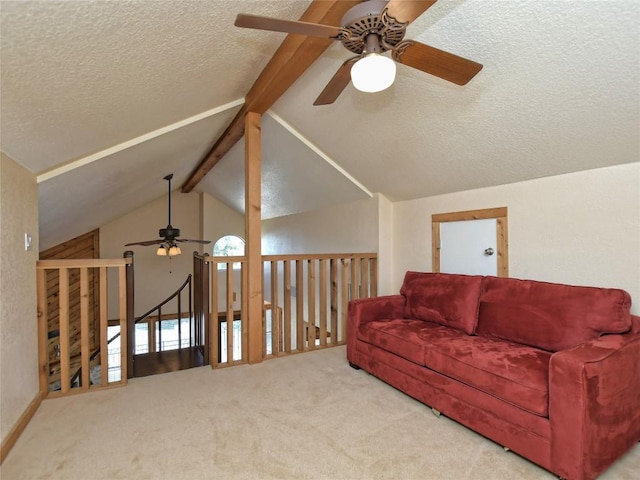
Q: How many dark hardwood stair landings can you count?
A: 1